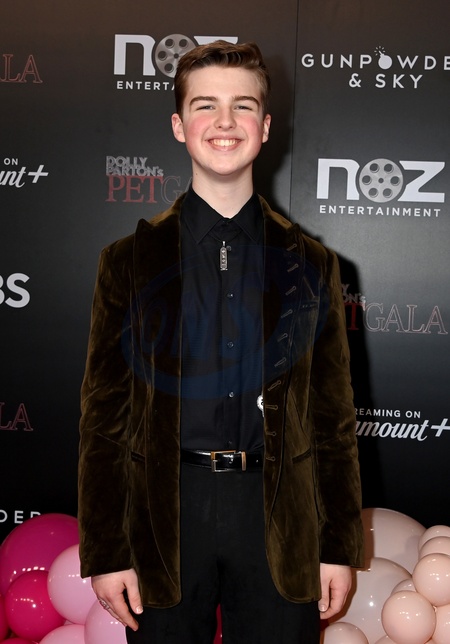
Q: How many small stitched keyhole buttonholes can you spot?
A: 10